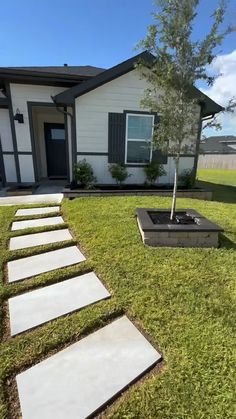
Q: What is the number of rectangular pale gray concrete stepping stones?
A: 6